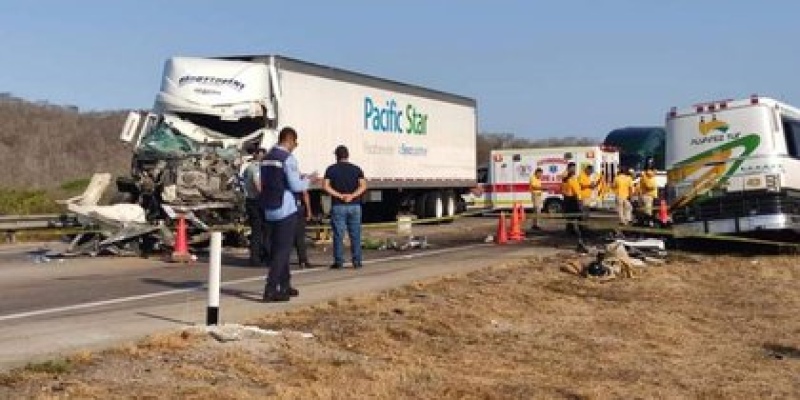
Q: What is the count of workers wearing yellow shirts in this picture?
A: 5